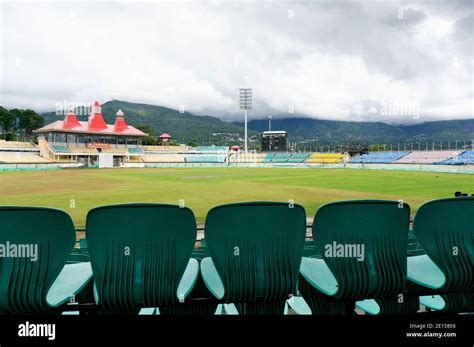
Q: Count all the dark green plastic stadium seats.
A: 5